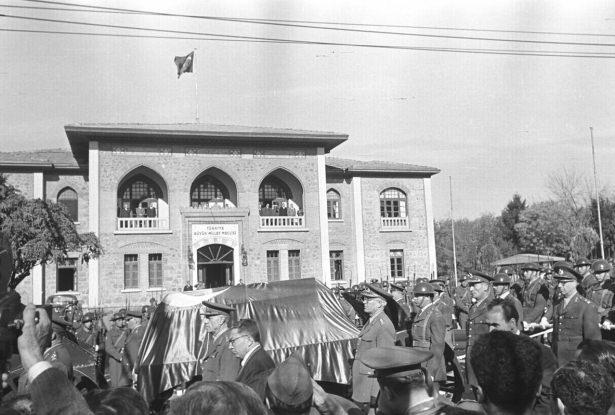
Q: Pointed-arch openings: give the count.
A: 5